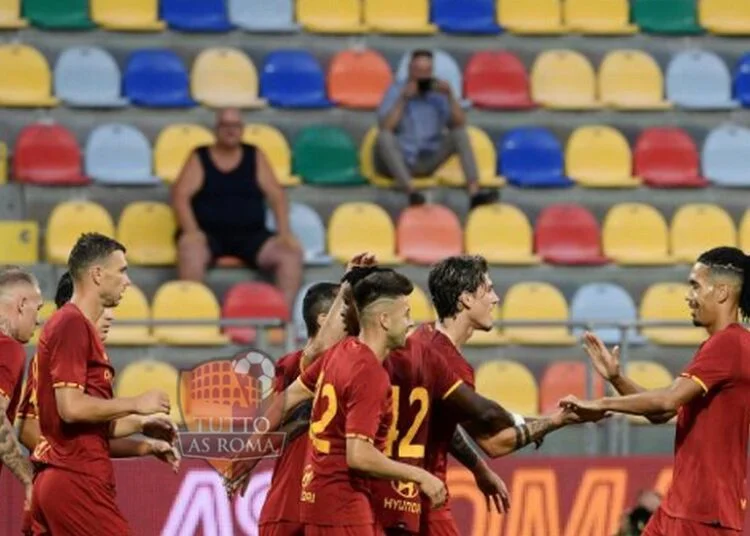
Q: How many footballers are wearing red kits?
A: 8